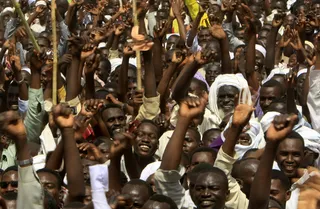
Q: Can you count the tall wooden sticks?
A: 3